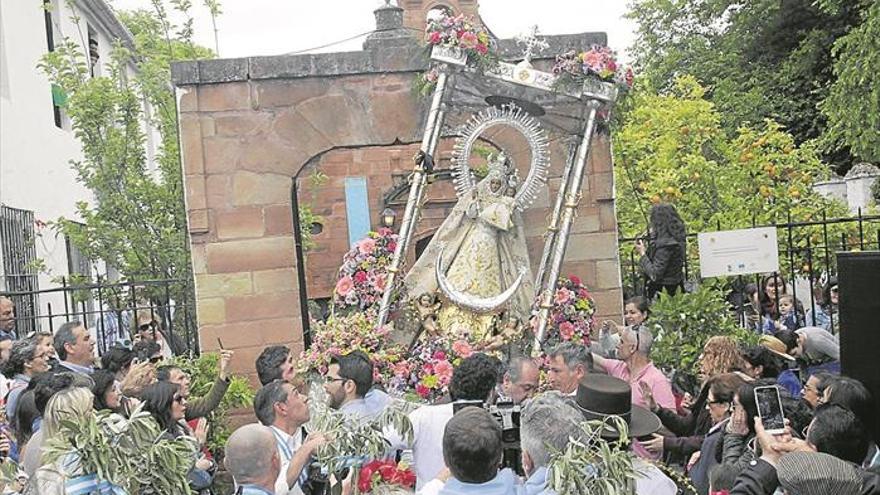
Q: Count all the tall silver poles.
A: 4